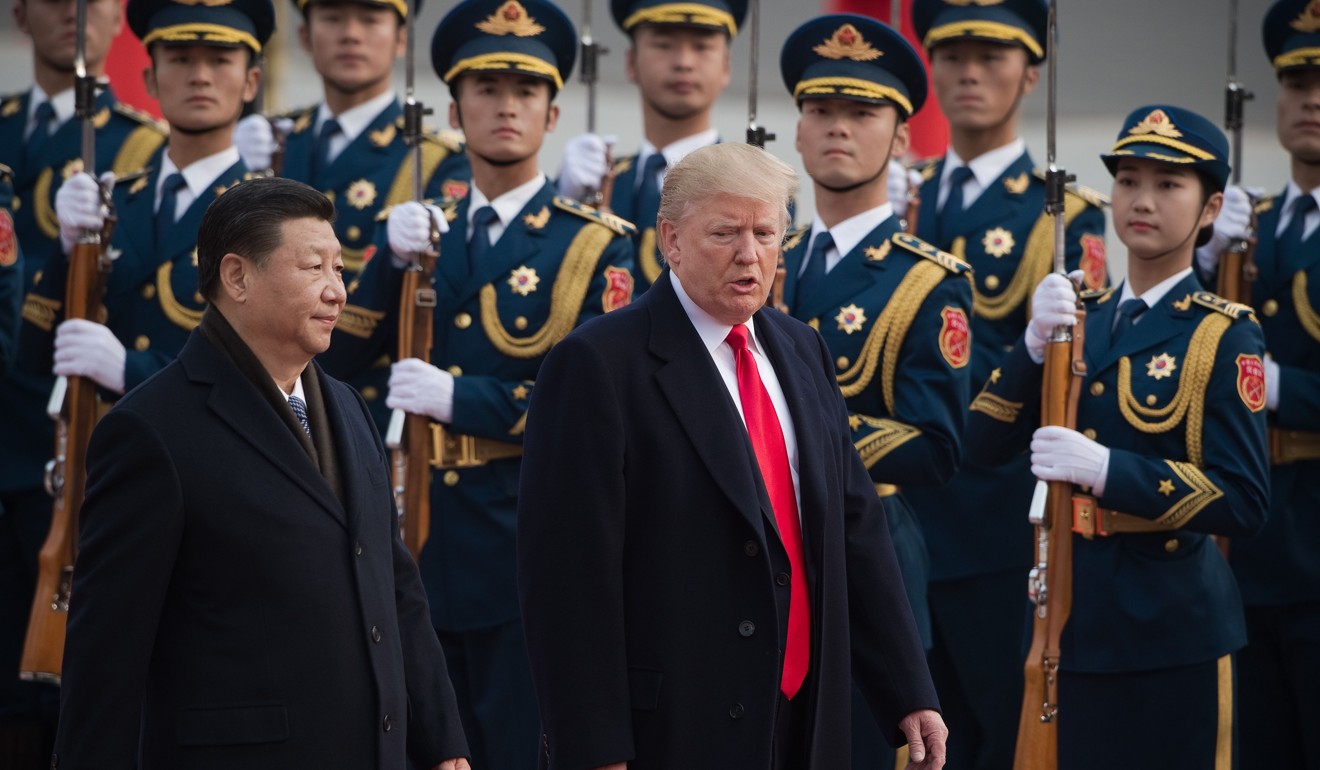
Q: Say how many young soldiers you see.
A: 9